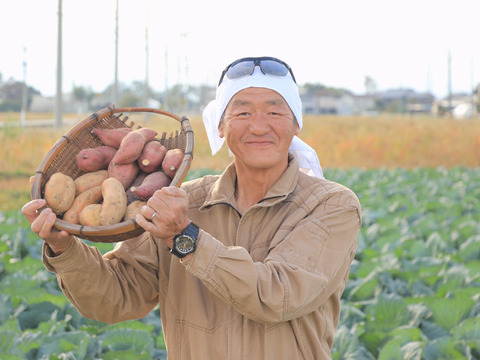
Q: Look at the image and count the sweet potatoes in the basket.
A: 14